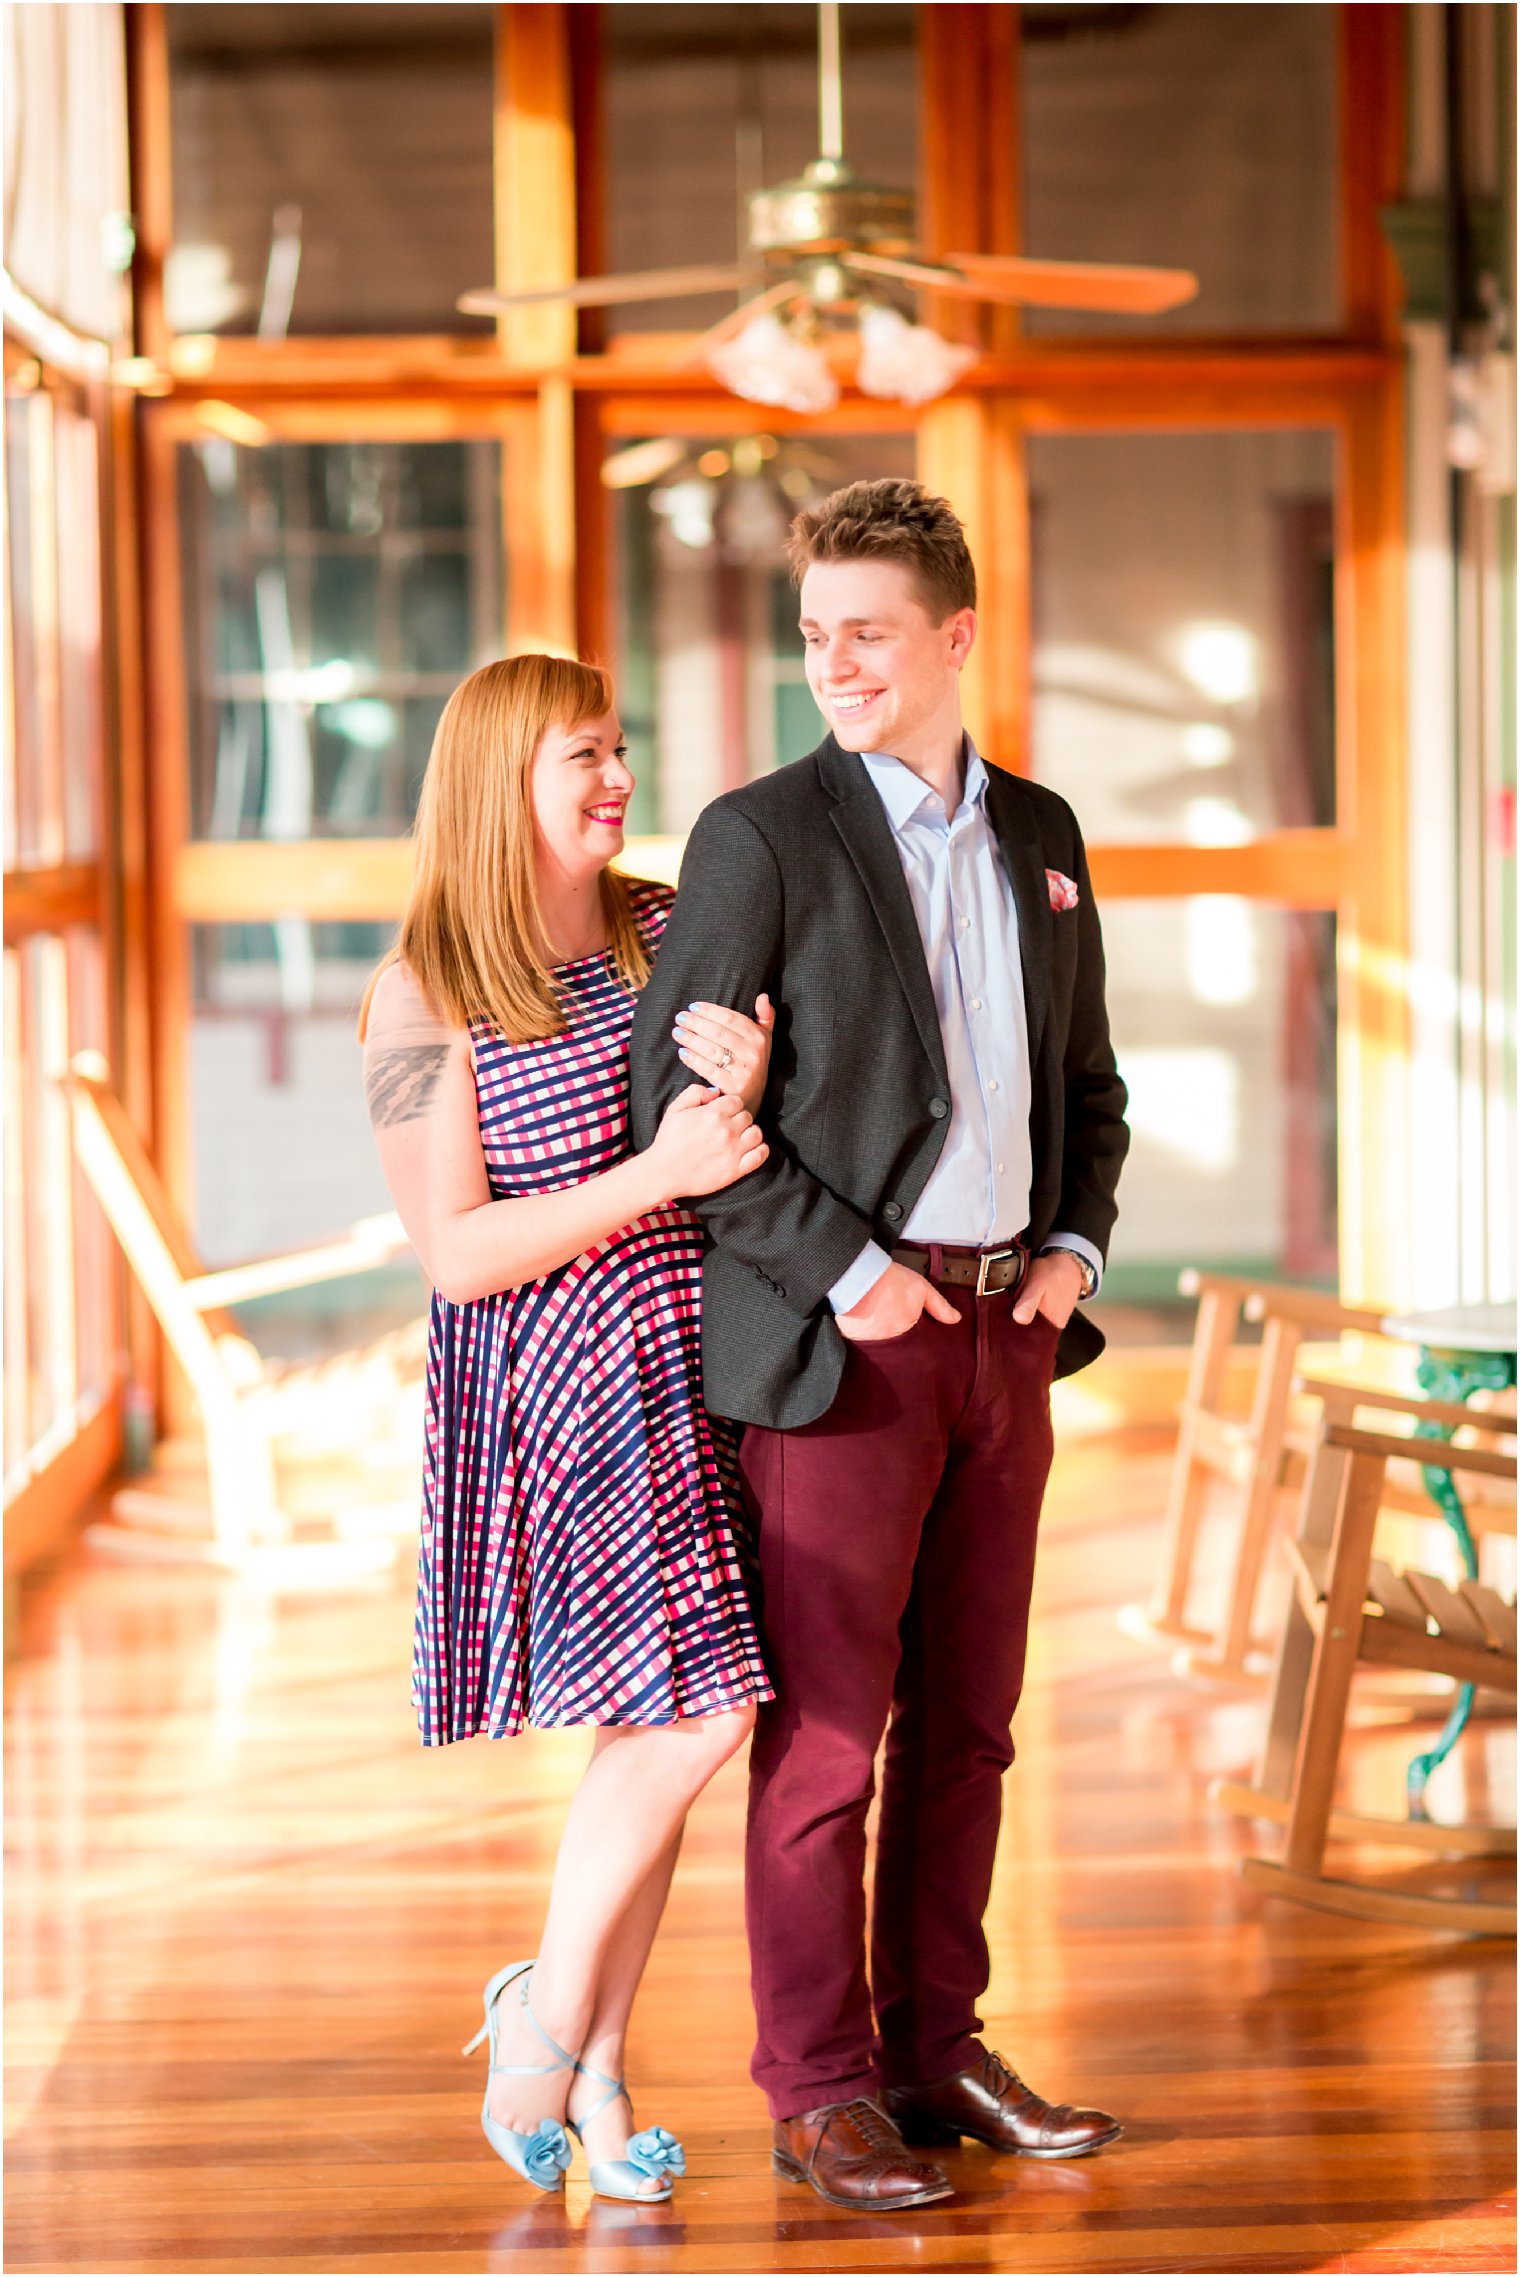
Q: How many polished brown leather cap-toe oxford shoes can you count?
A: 2